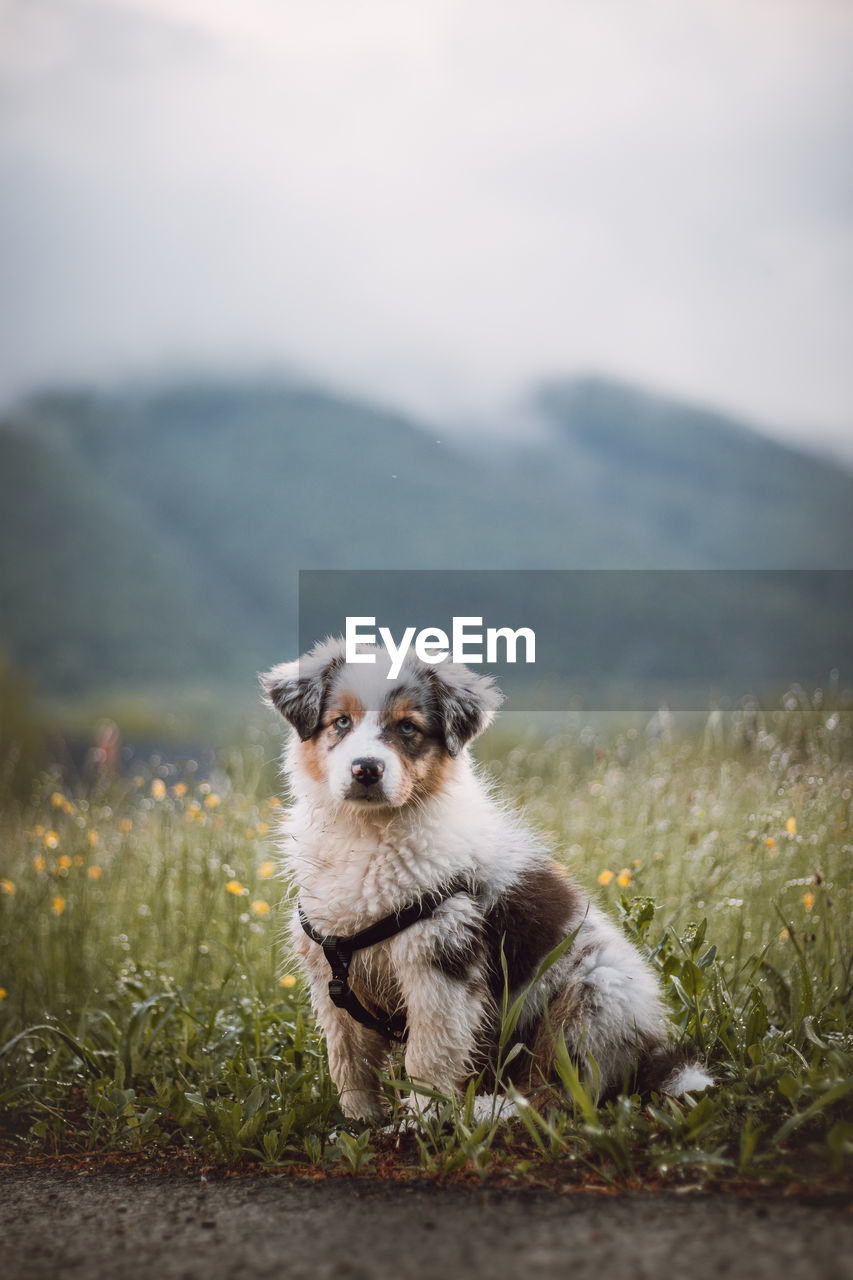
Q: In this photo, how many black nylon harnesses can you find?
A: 1